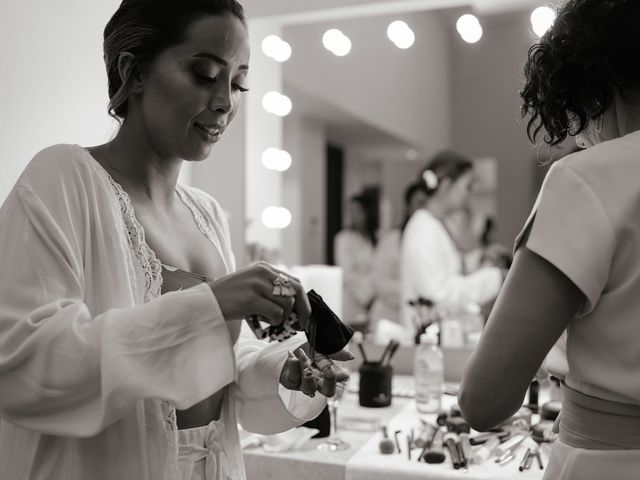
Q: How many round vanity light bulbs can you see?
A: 8